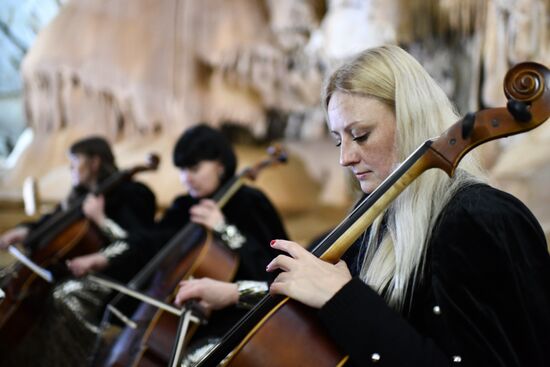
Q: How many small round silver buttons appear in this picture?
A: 3